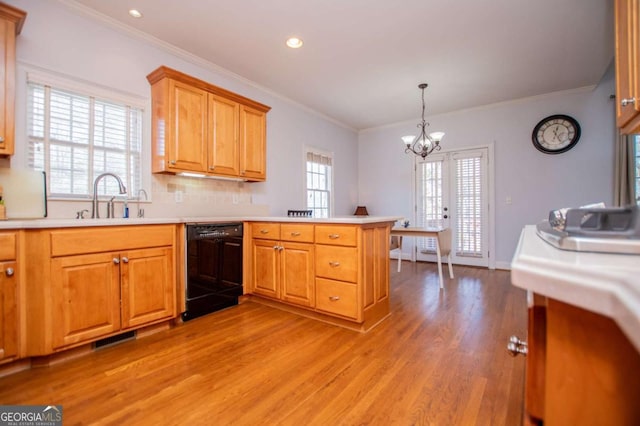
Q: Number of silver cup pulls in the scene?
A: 5